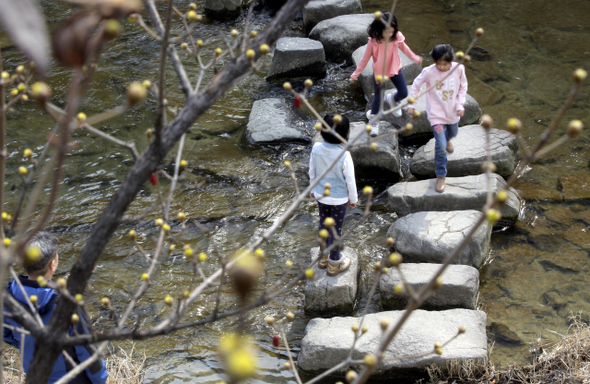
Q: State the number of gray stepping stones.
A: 14